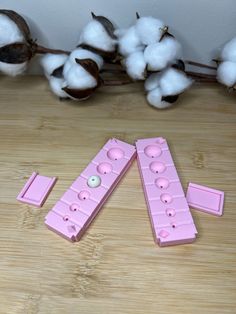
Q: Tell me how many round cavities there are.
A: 12